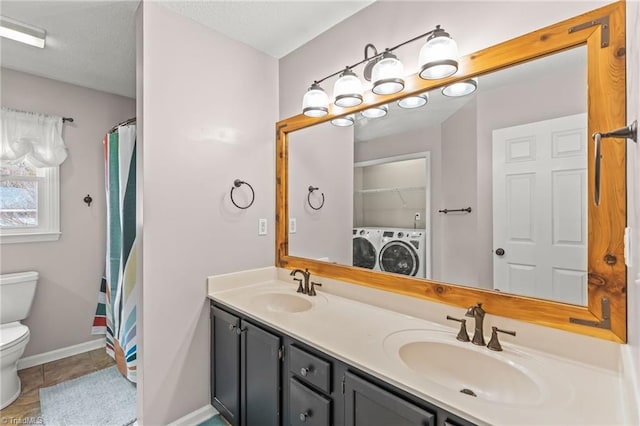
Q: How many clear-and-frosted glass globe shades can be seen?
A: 4